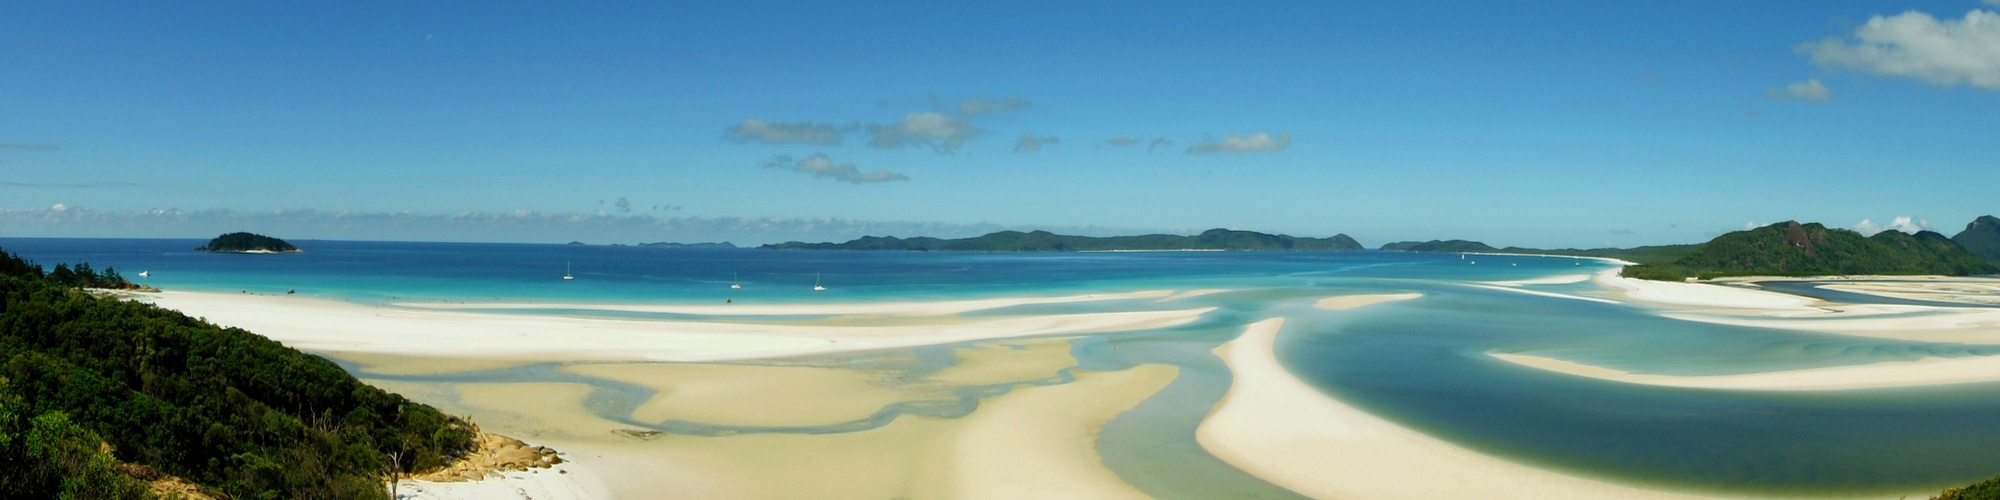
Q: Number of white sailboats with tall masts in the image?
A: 3